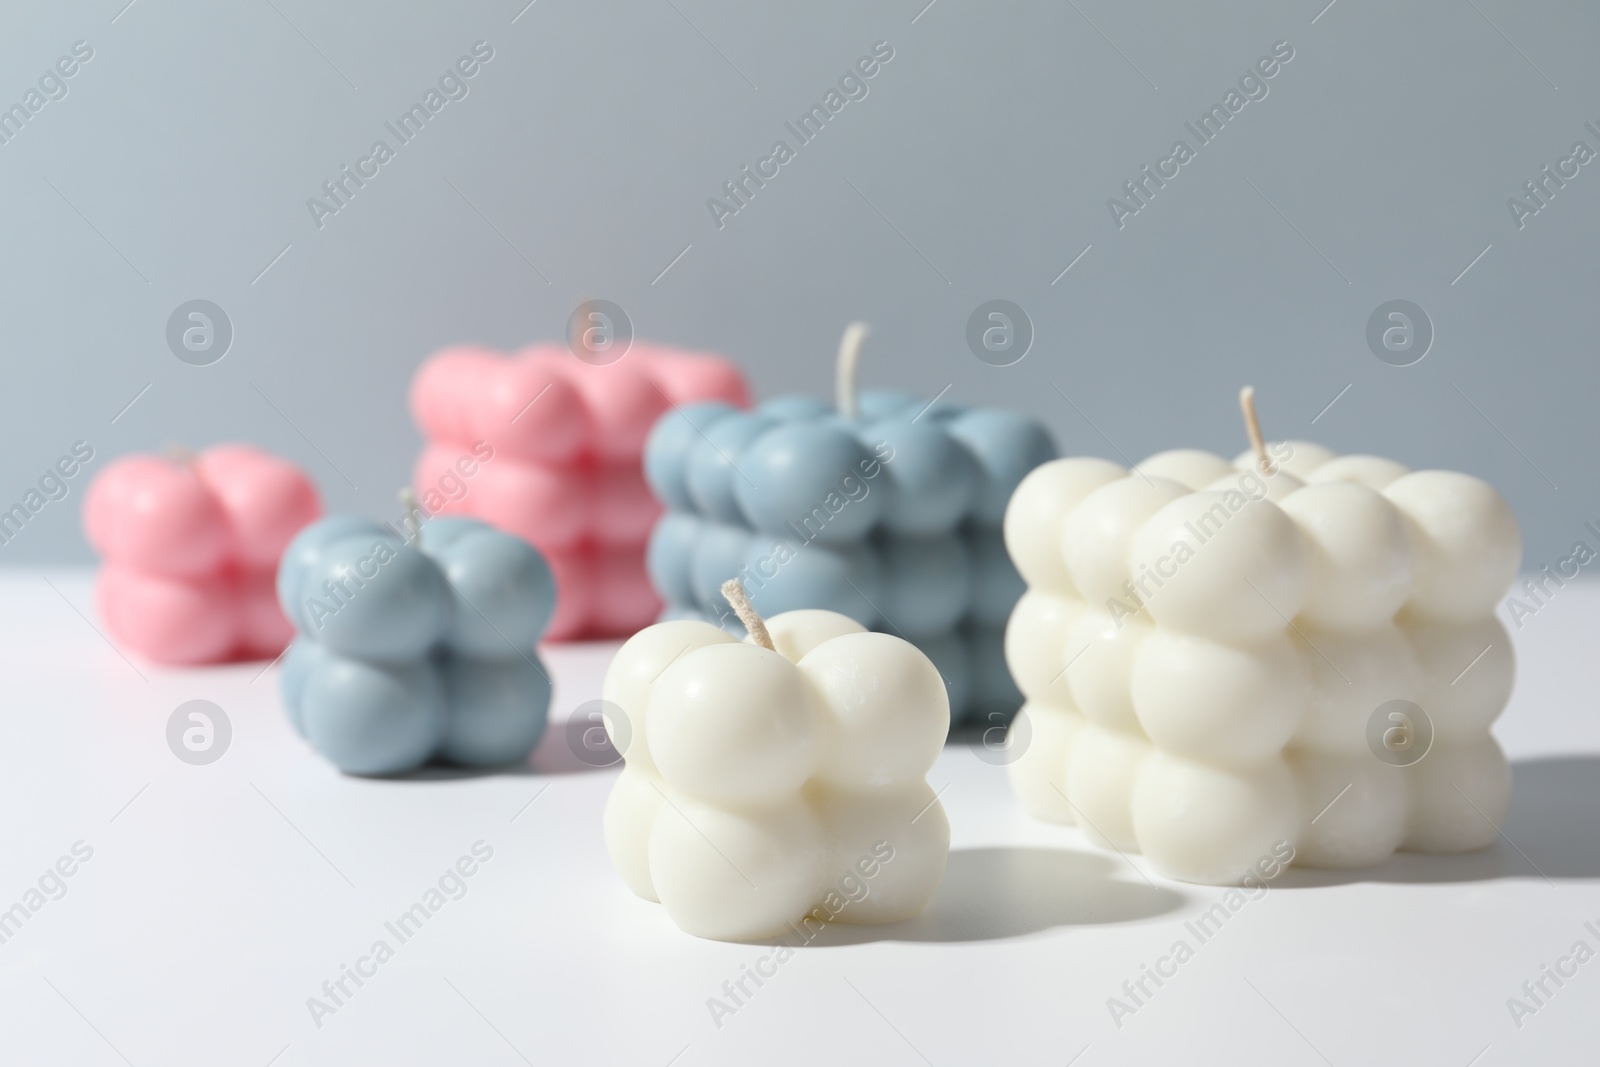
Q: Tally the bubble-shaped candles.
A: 6